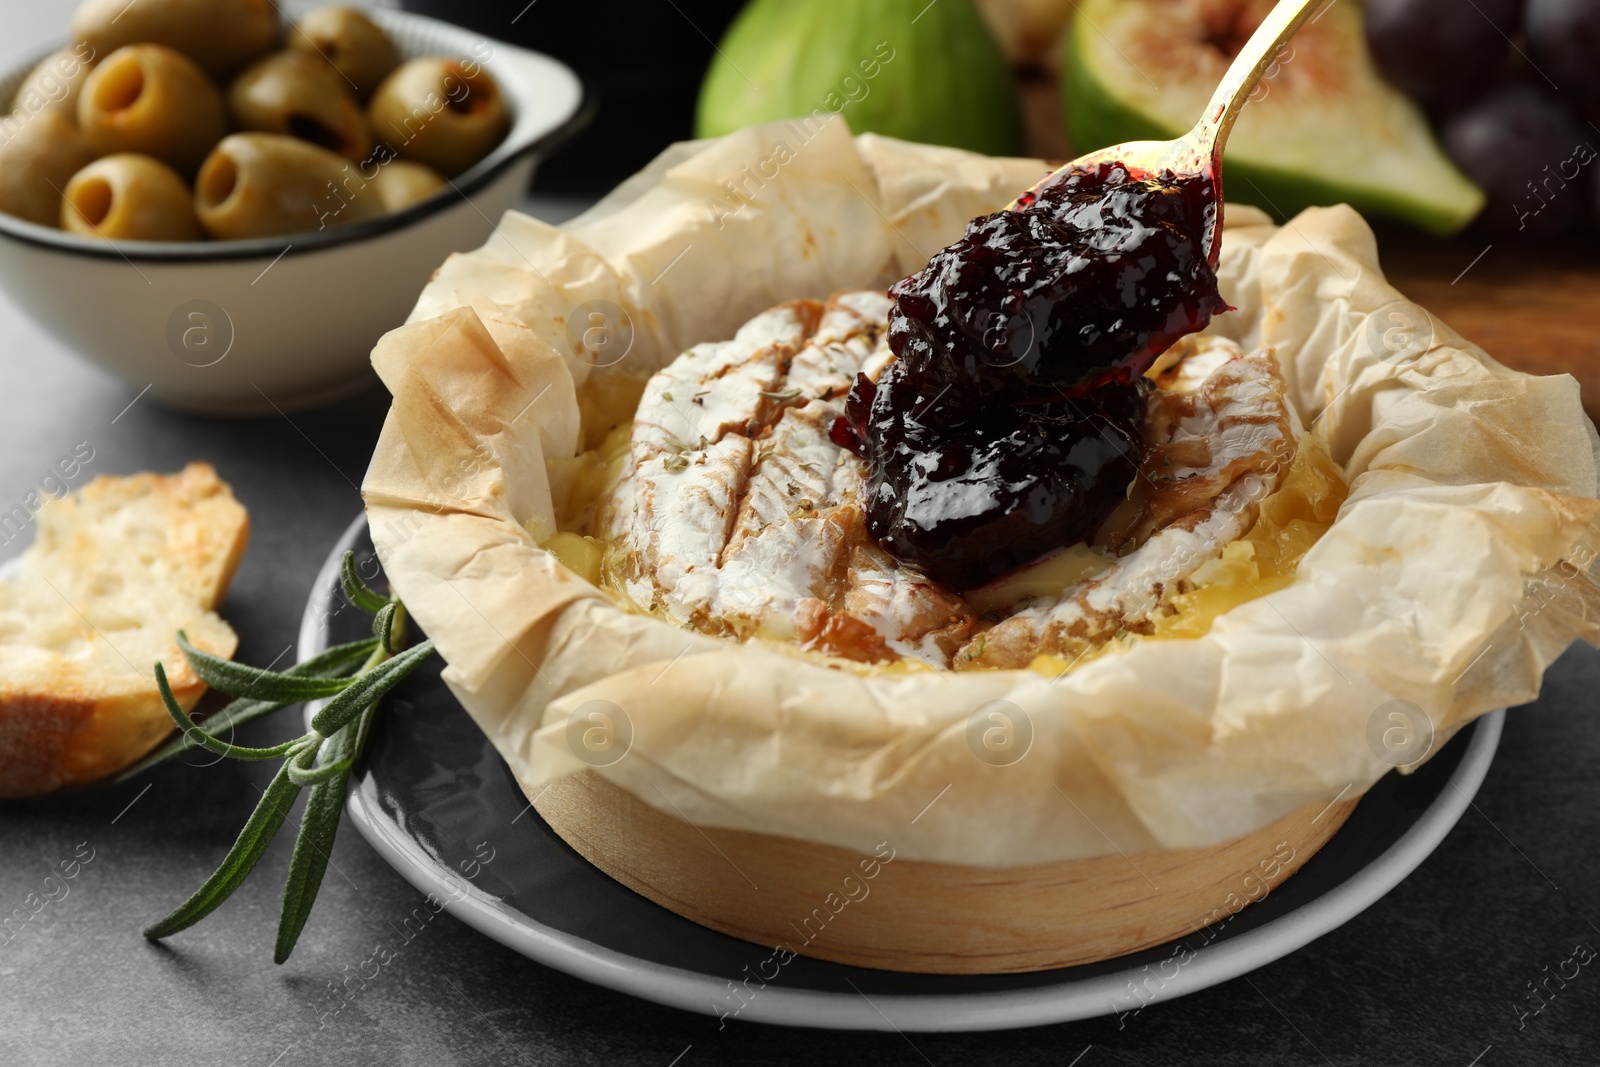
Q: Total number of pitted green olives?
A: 10